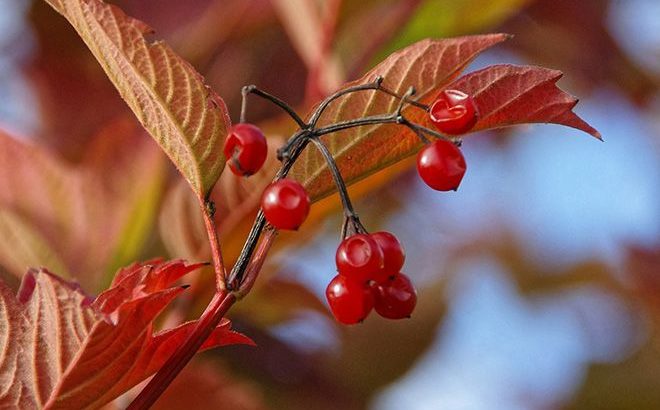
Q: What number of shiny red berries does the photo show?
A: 8